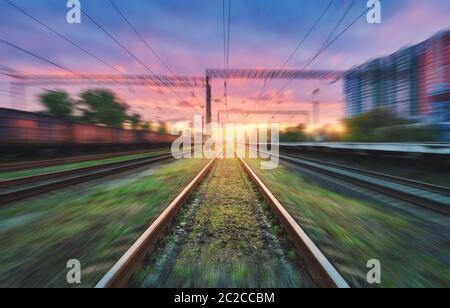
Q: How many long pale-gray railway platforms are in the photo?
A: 1